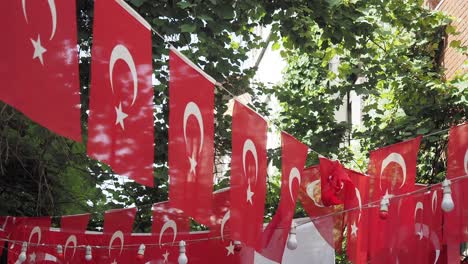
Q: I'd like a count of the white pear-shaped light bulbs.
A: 5